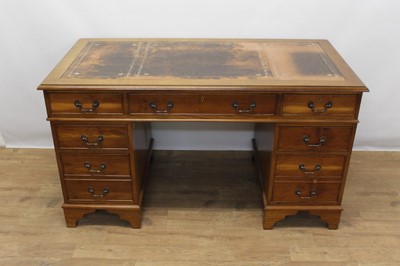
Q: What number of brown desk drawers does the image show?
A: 9